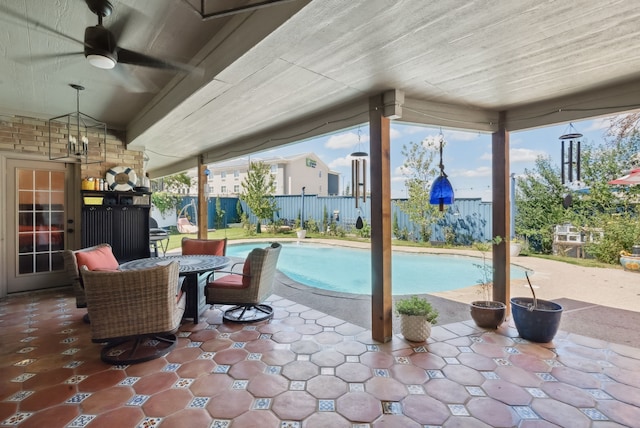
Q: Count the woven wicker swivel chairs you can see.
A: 4